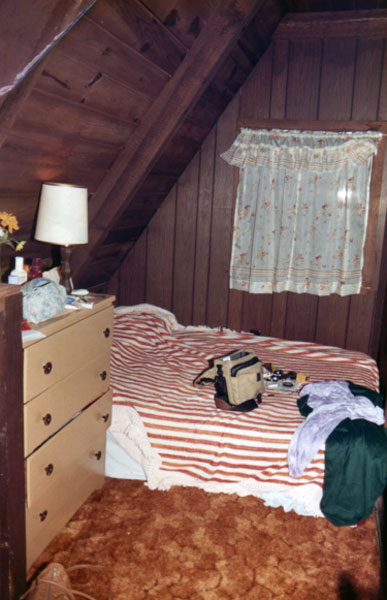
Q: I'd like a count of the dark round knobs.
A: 8